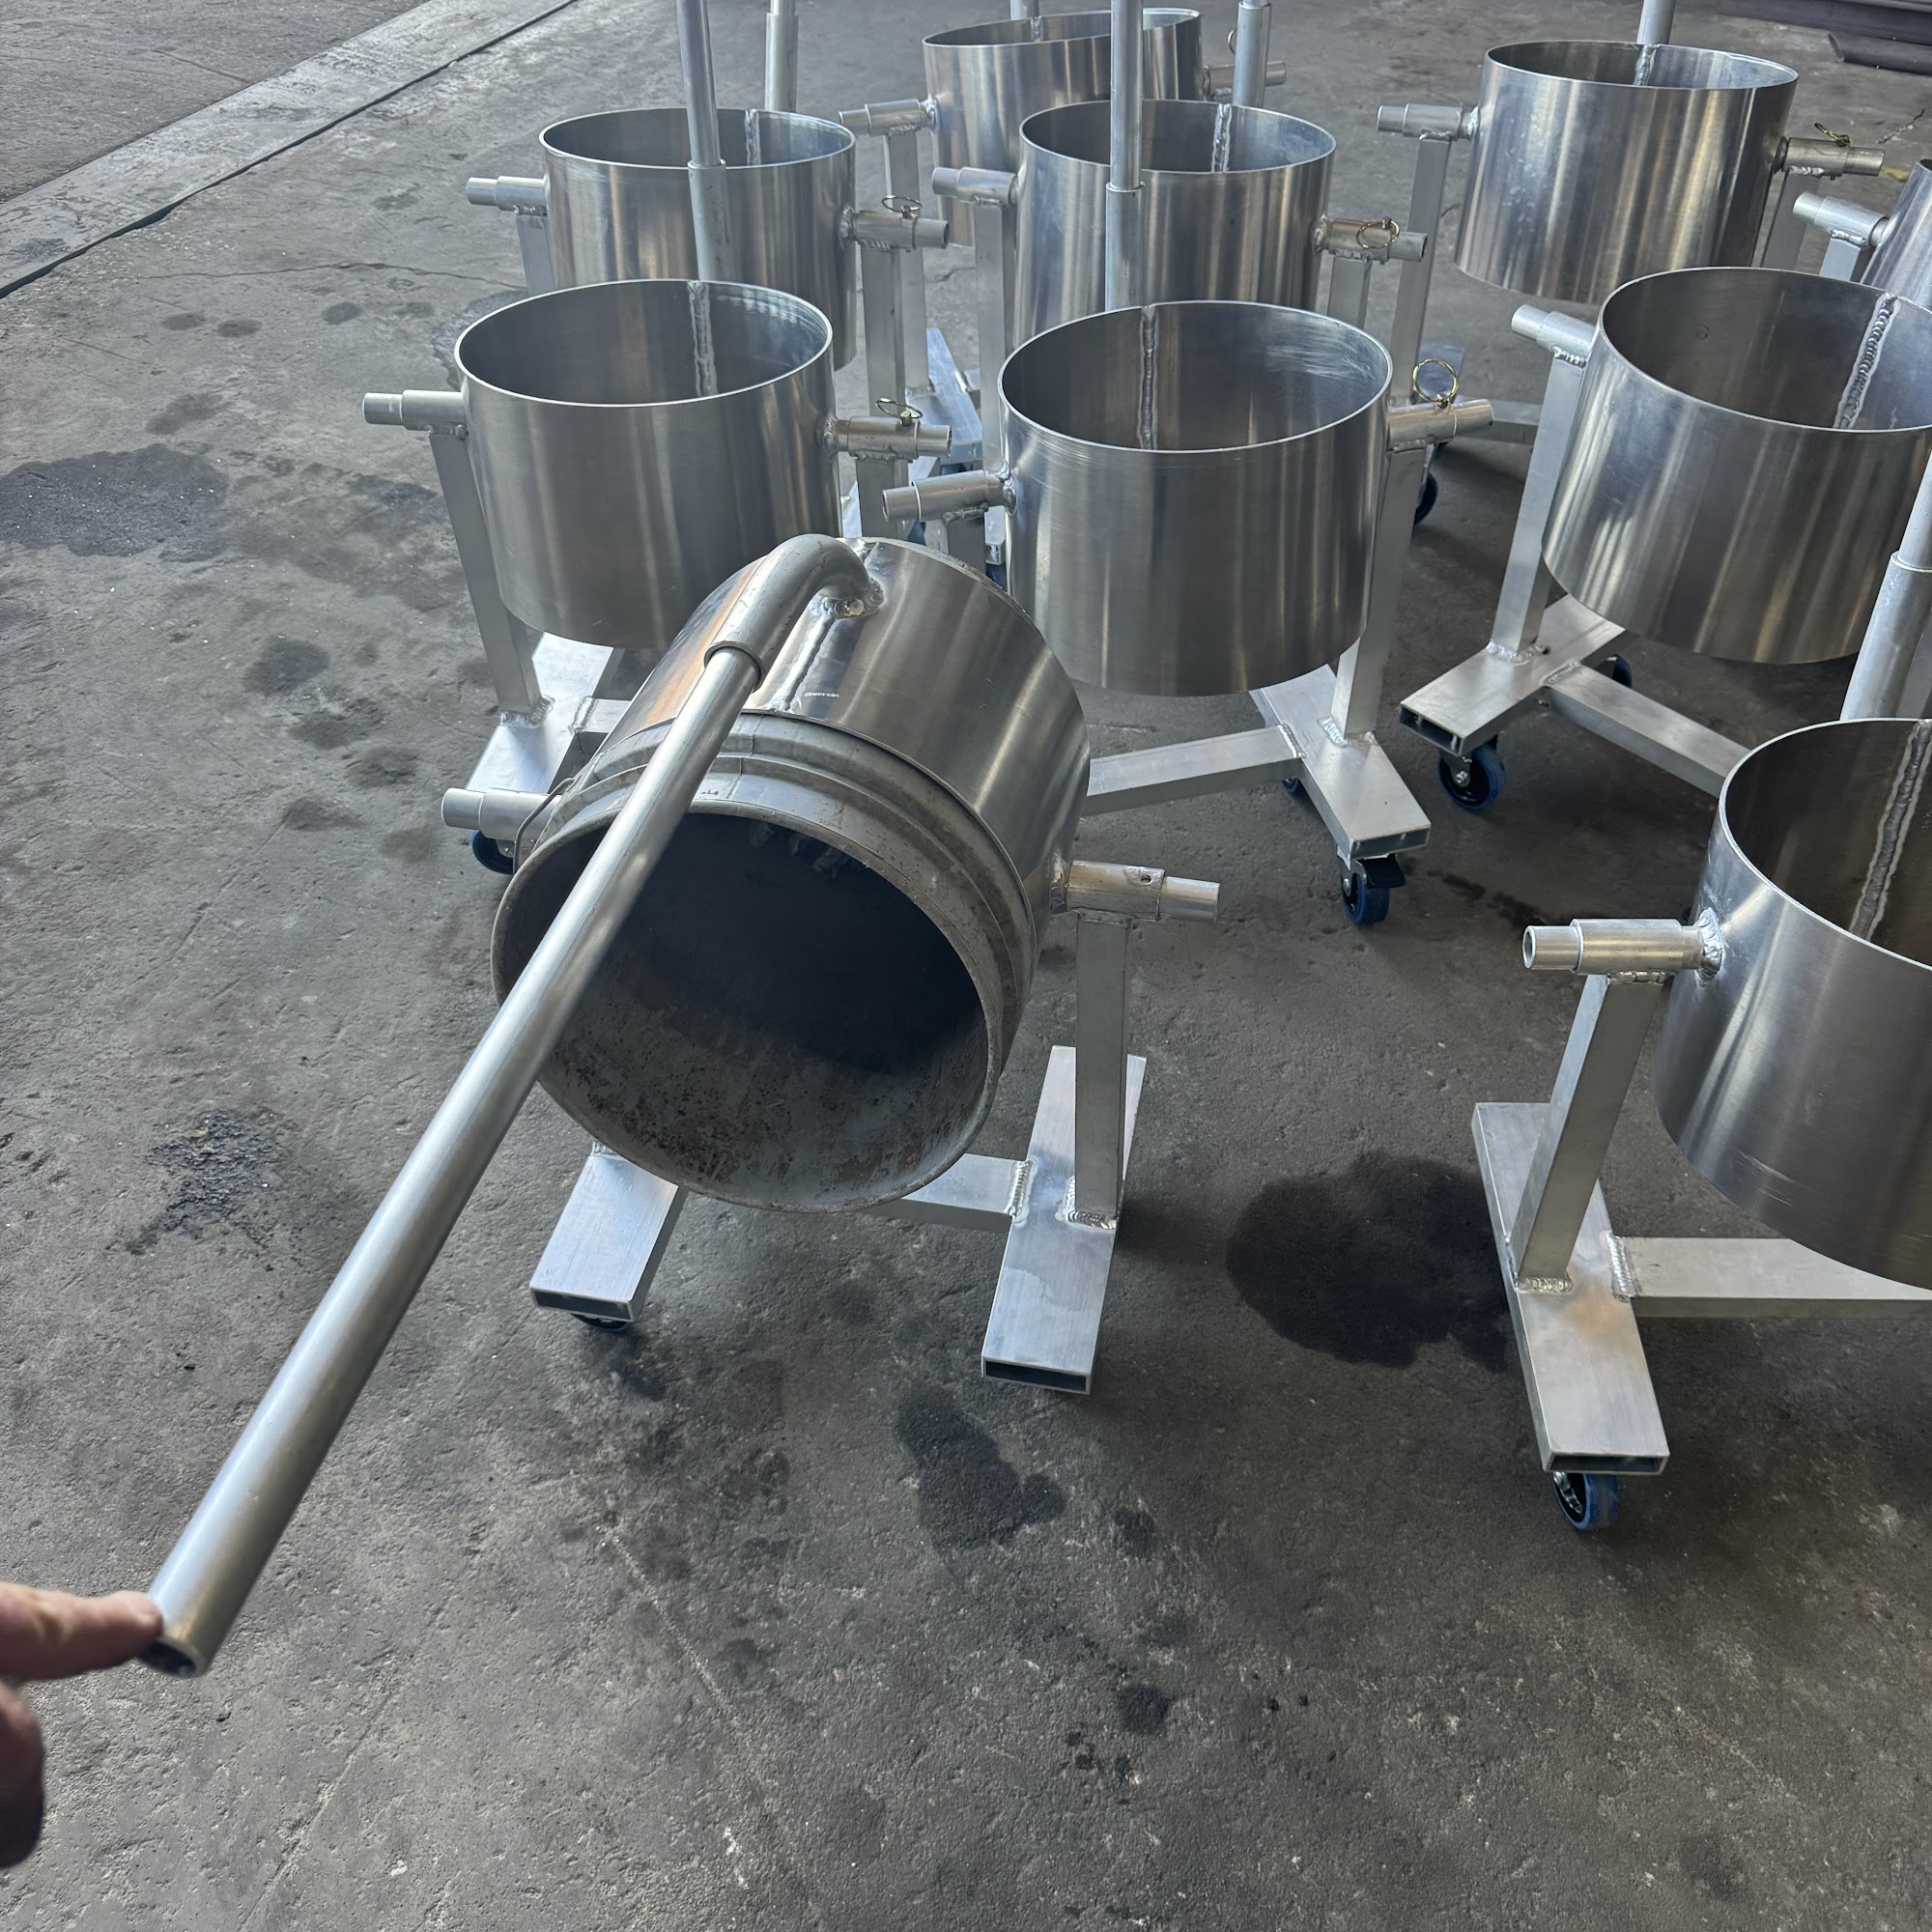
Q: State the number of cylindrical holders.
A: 10